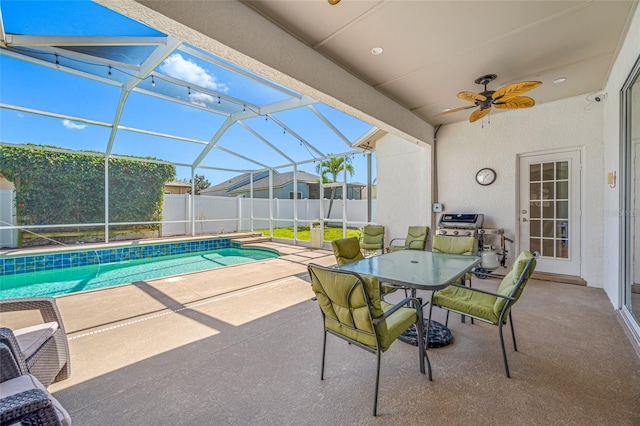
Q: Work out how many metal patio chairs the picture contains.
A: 6